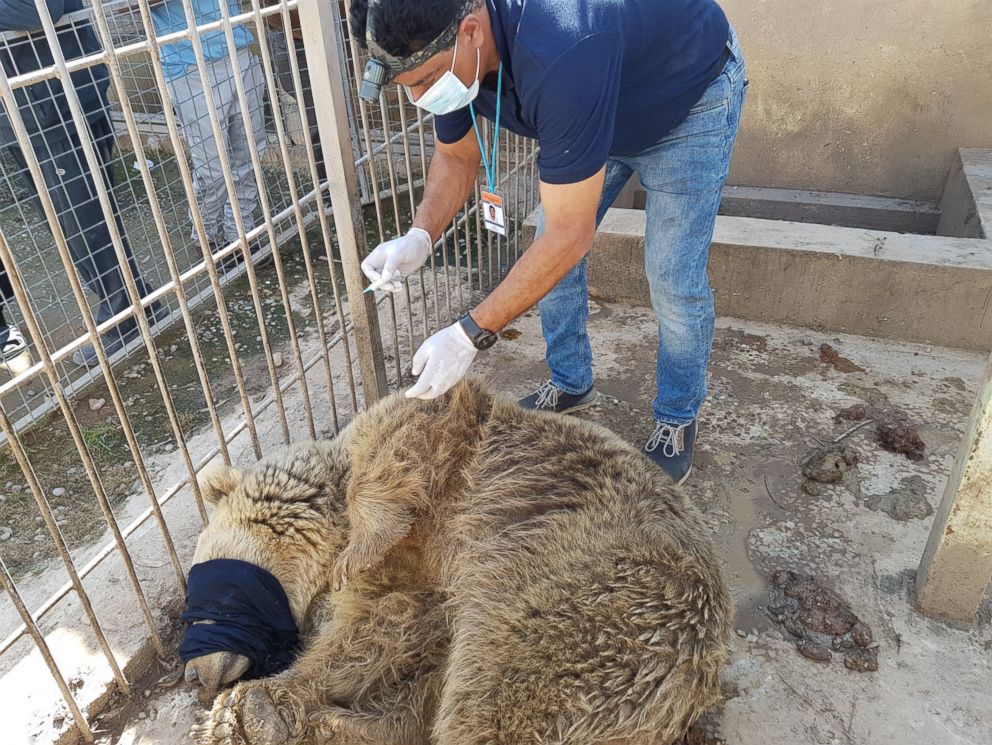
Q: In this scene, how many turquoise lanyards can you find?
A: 1